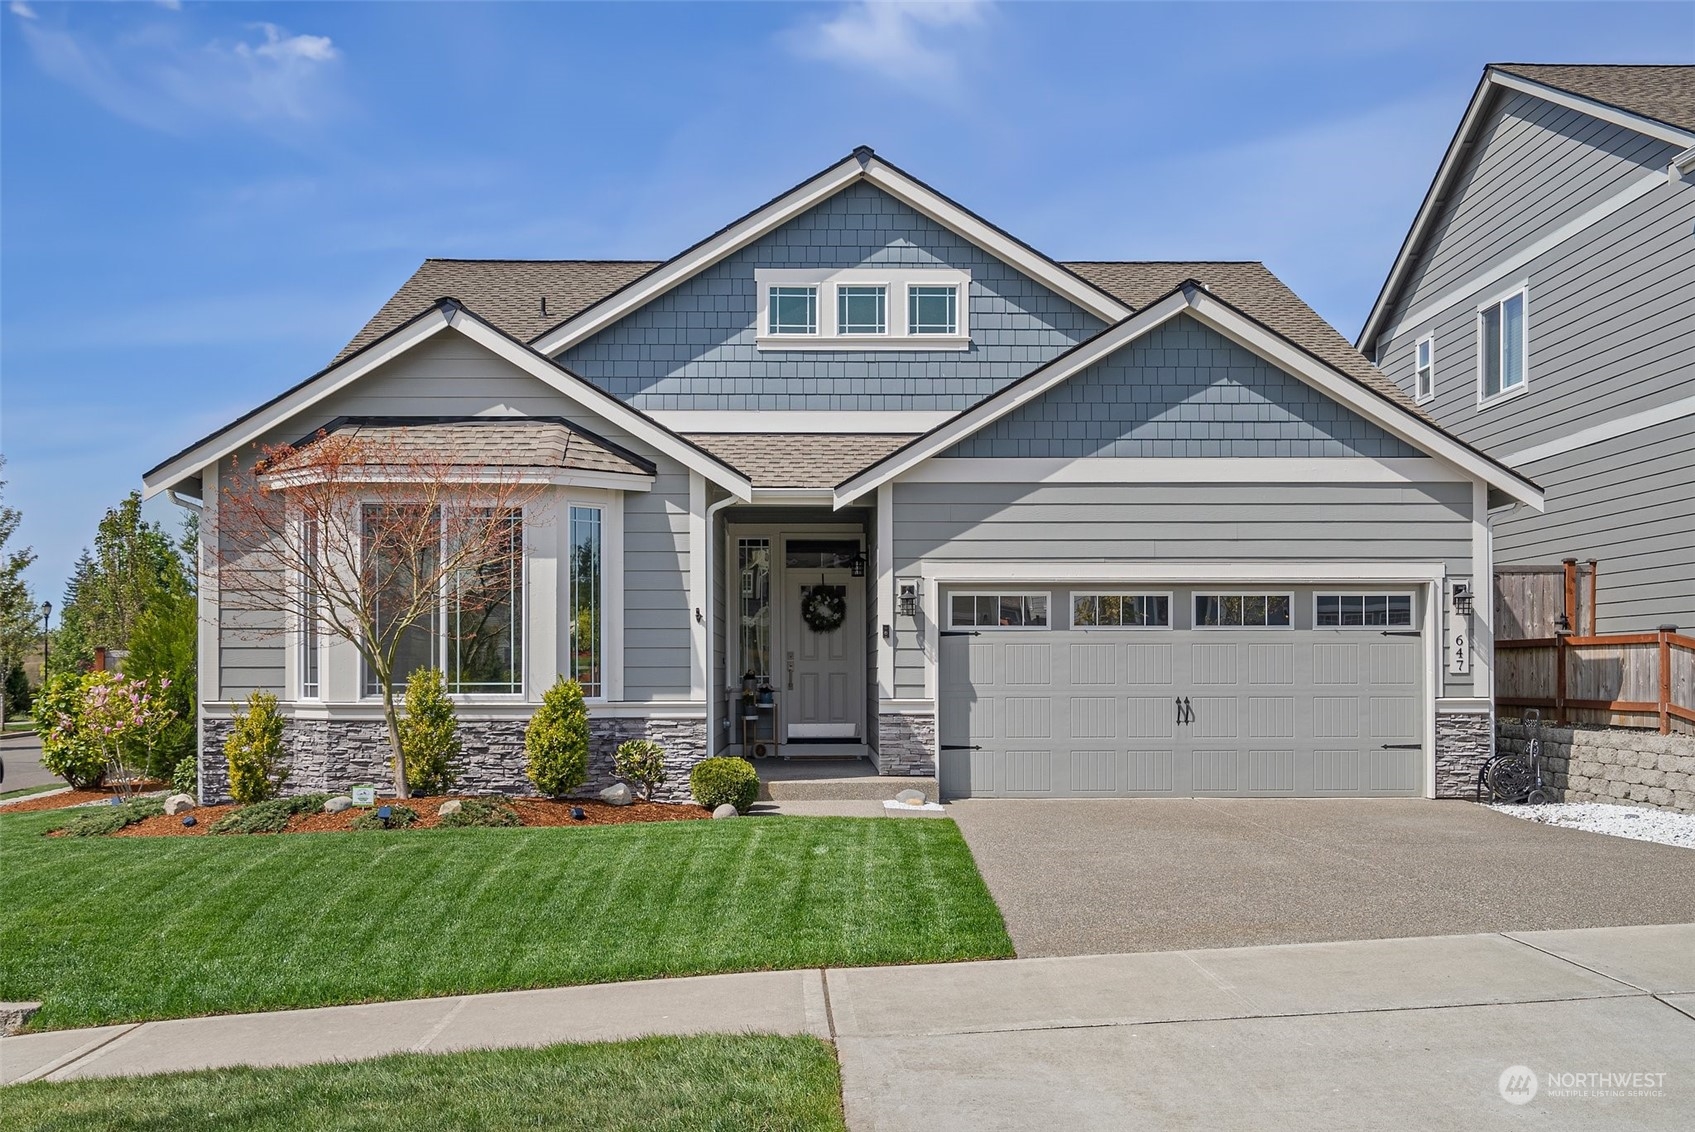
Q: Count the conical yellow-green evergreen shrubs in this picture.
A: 3